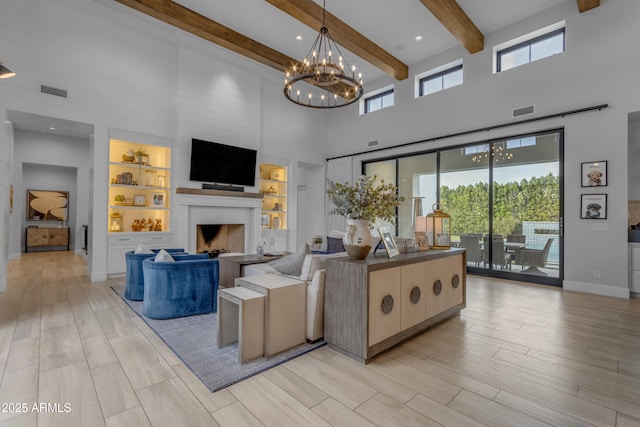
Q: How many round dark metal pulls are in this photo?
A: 4